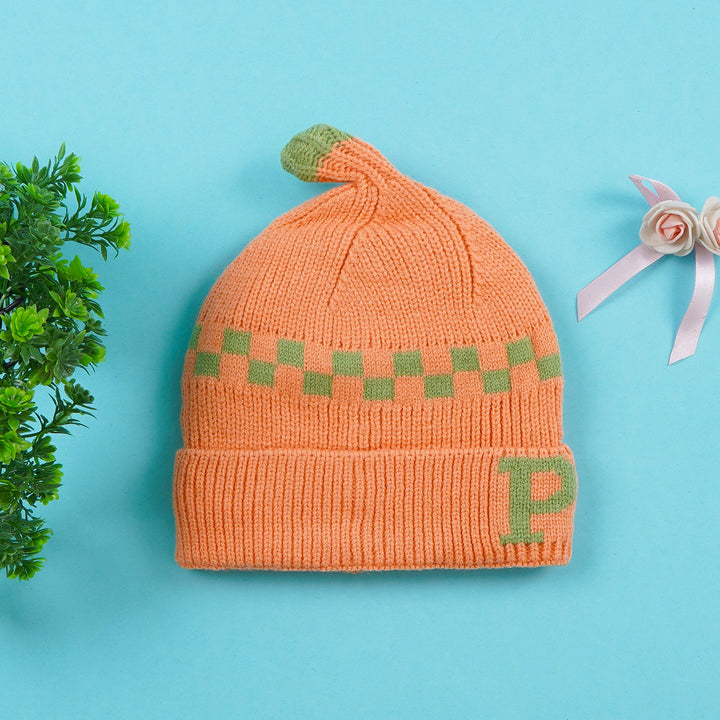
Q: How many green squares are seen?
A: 14